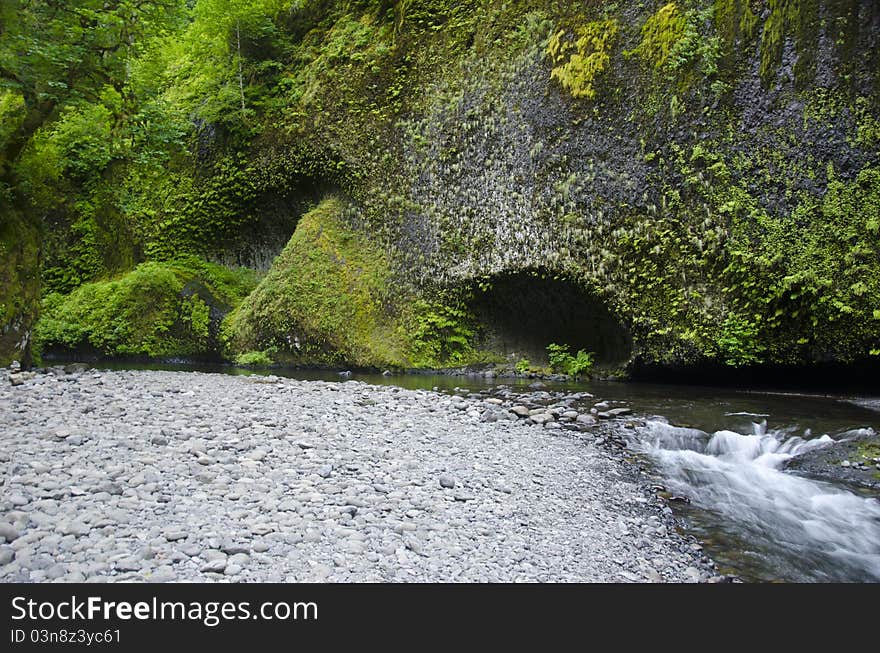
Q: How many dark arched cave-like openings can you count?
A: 1